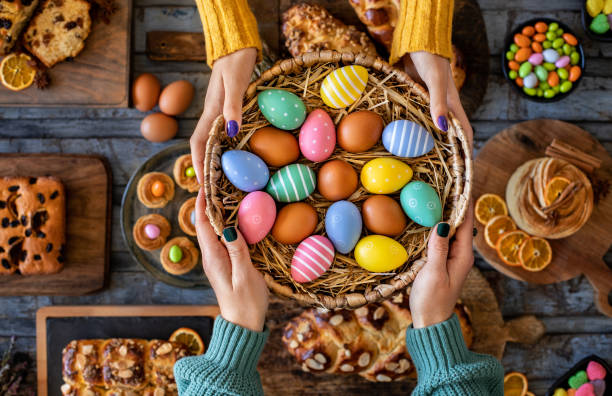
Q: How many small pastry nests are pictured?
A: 5